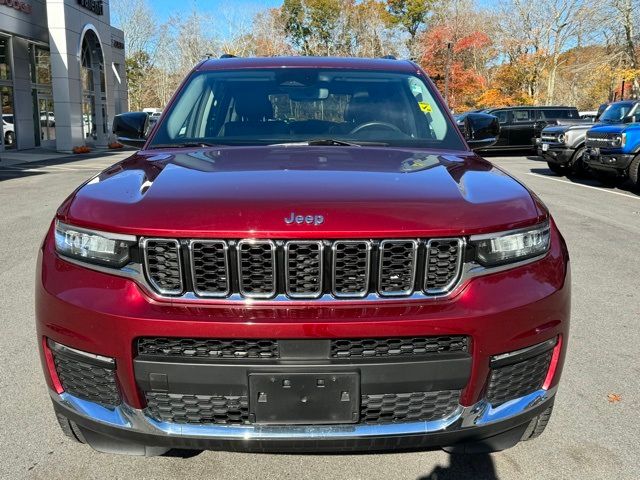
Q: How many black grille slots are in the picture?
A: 7